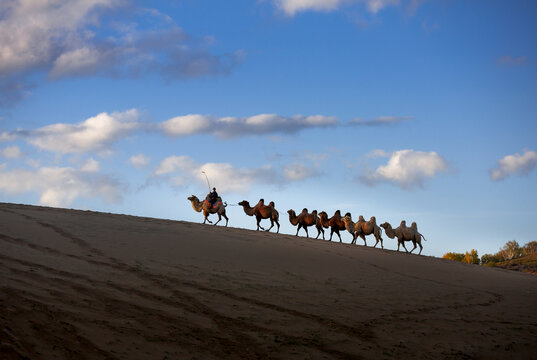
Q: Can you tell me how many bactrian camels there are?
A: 6